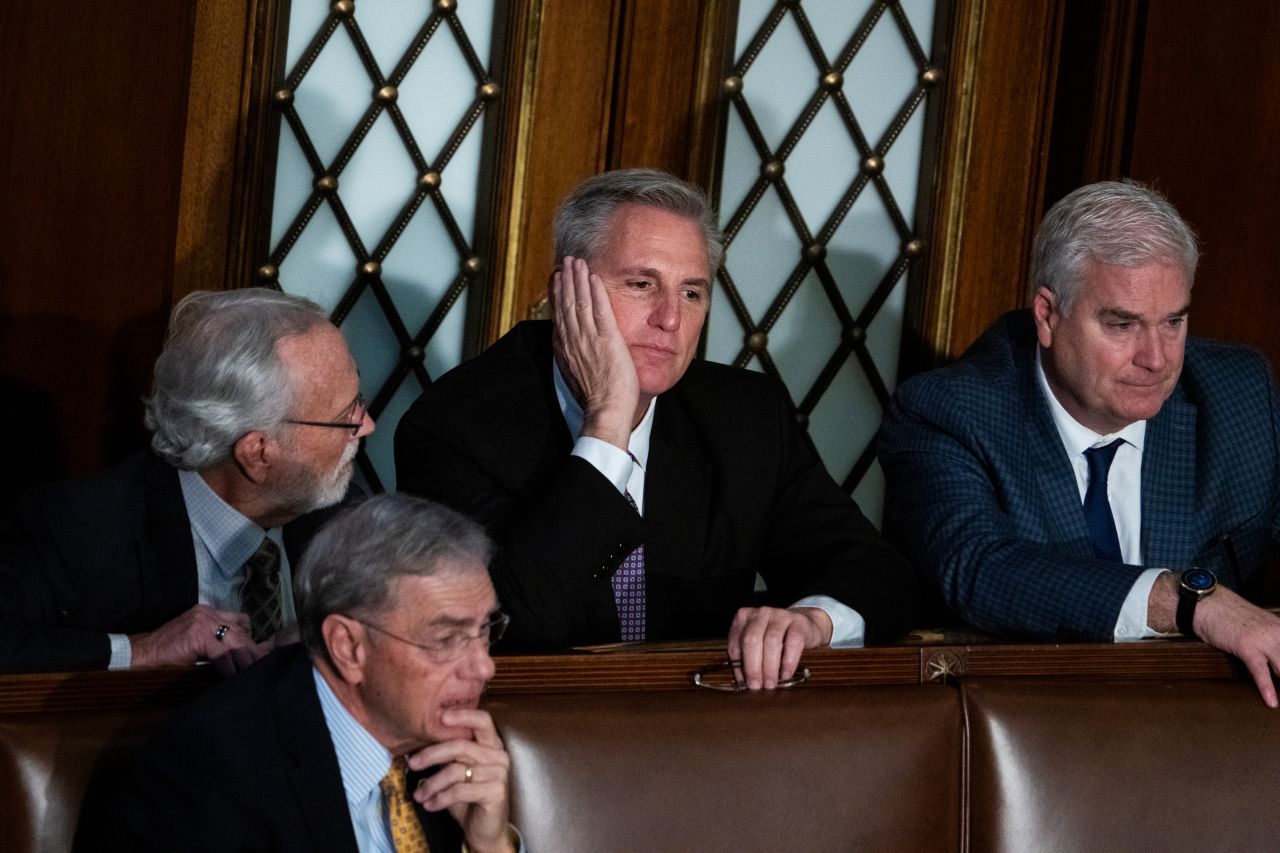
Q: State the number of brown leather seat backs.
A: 3